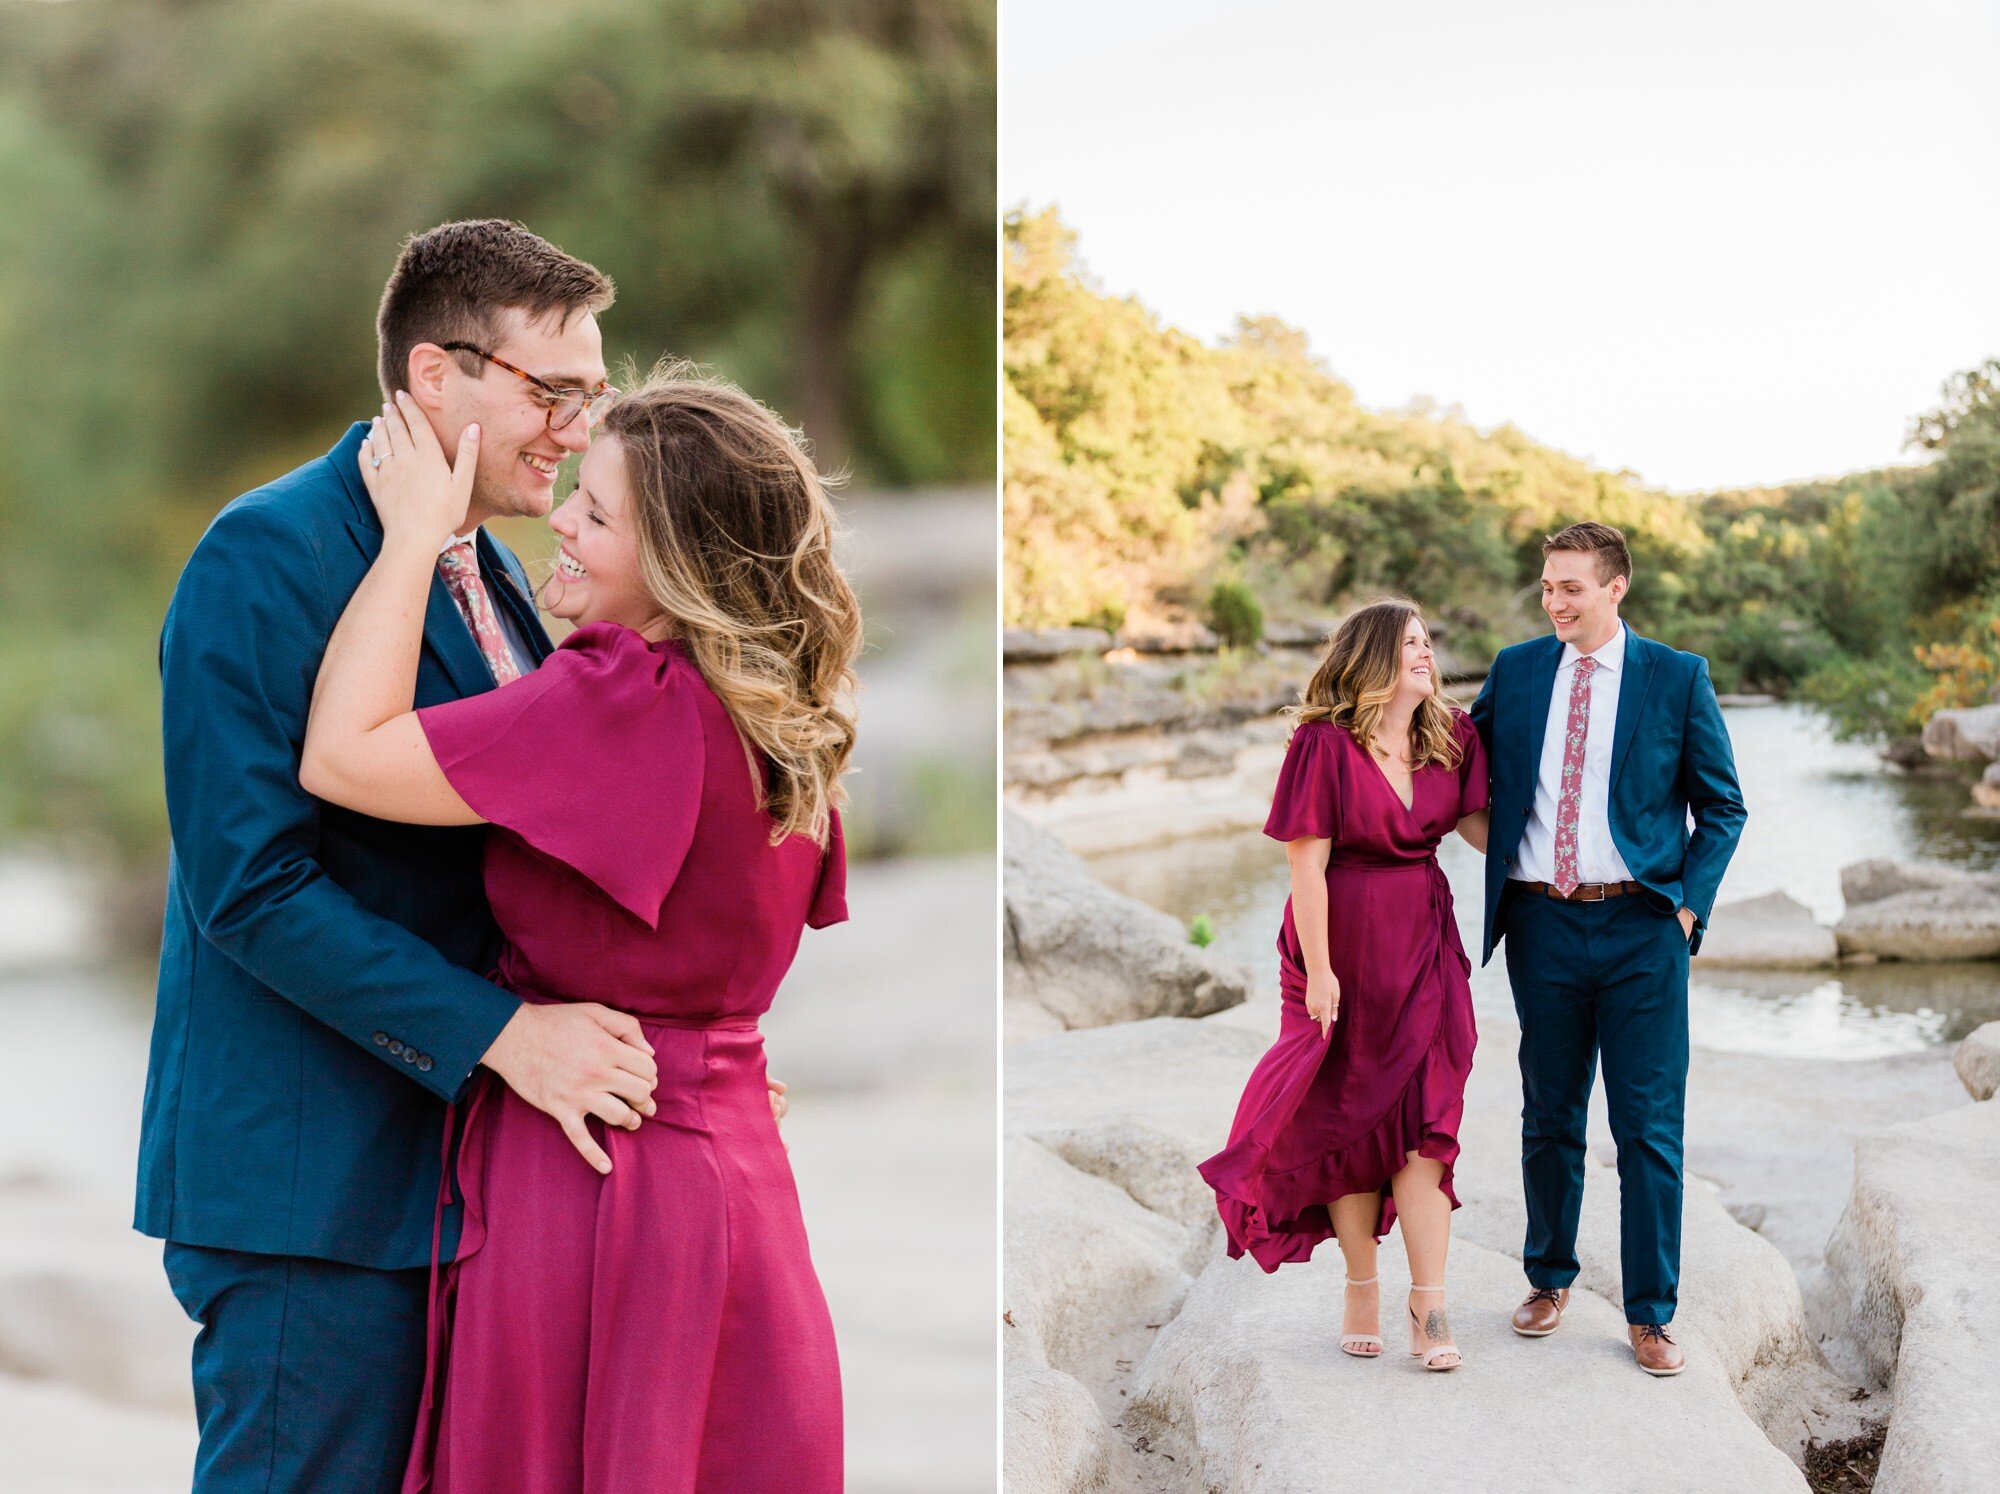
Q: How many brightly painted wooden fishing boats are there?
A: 0